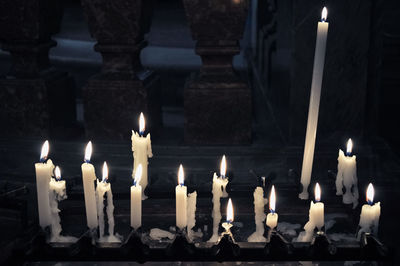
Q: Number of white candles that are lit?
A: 14